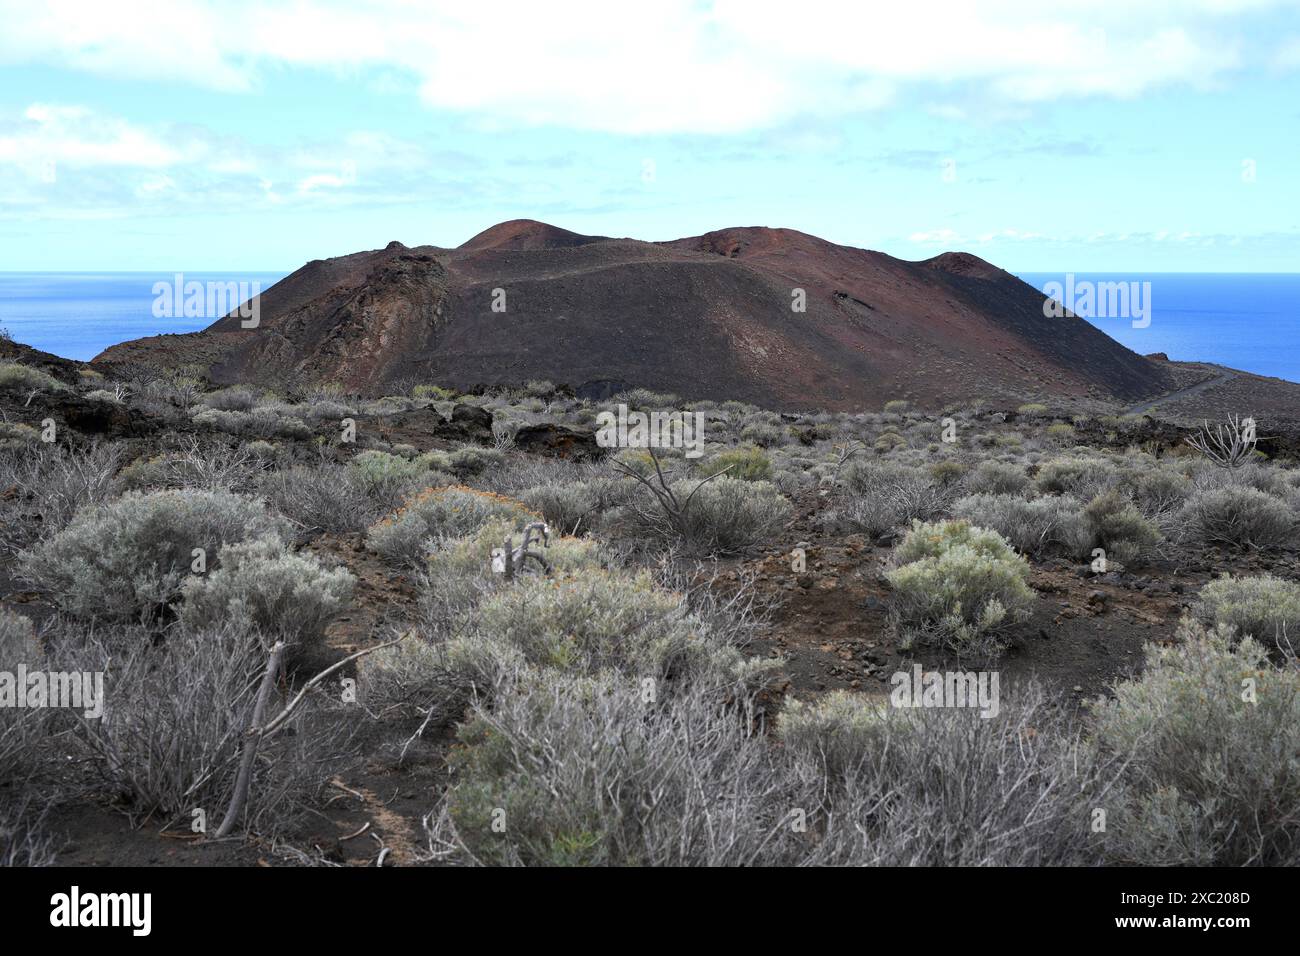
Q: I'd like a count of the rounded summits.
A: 3